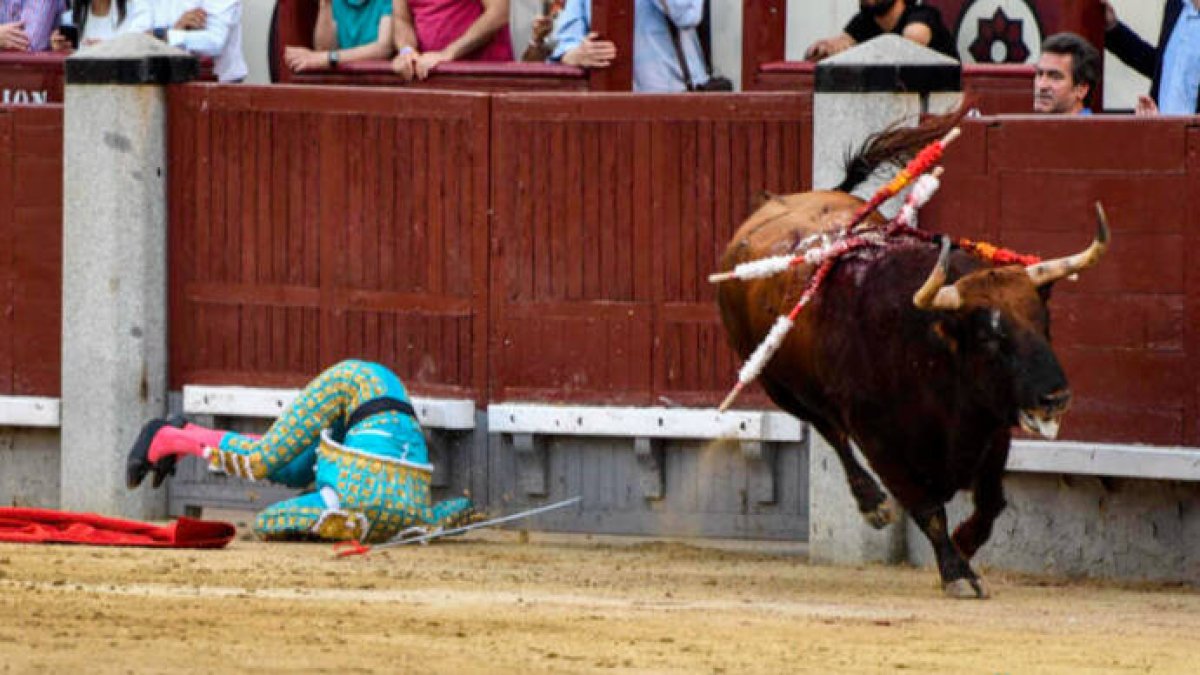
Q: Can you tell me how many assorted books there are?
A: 0